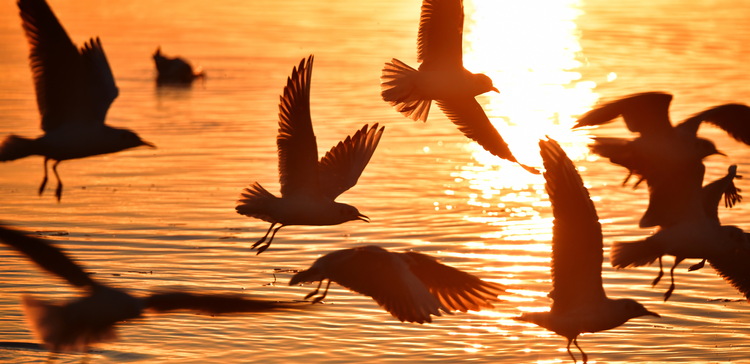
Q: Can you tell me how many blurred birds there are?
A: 2